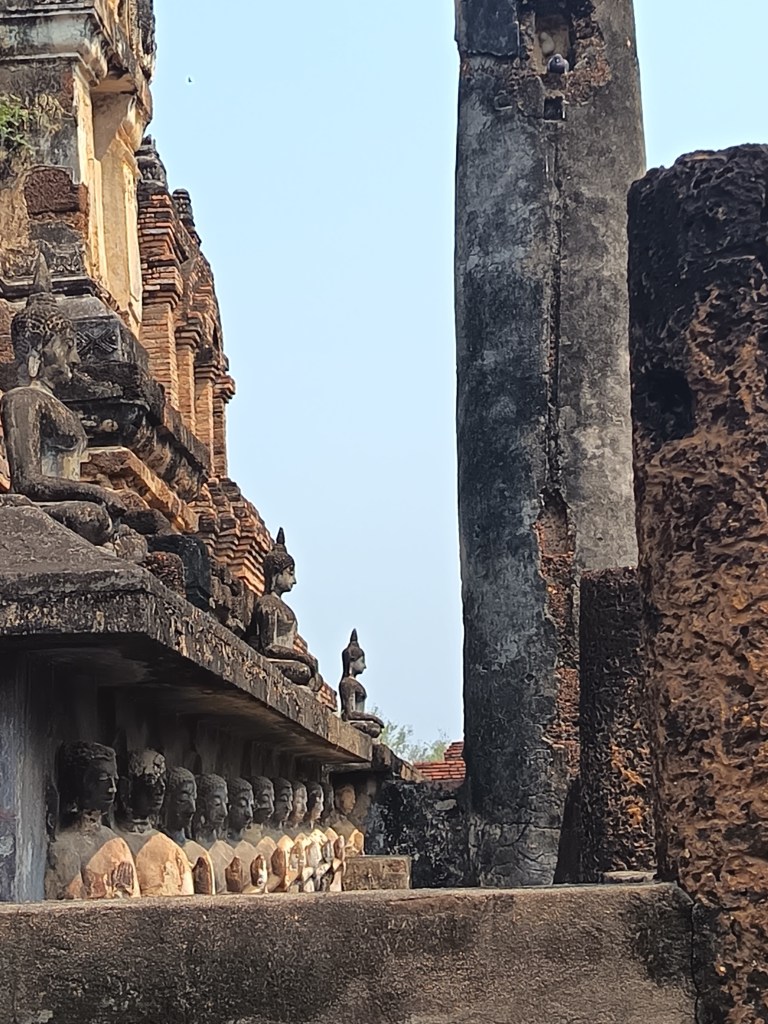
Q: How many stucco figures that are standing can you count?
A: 11